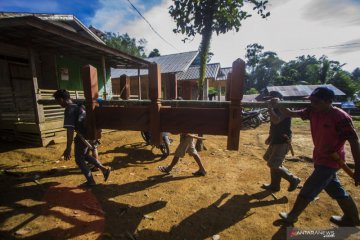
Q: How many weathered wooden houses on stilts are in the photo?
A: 1